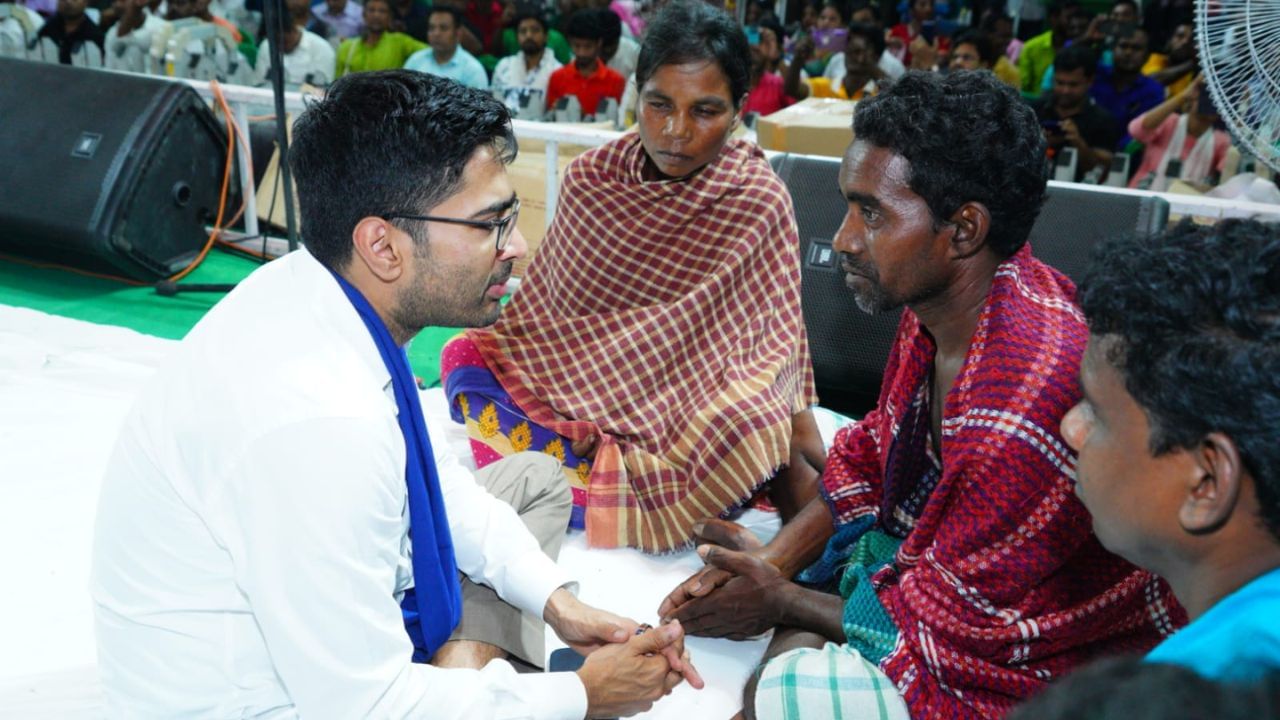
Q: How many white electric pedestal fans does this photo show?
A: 1